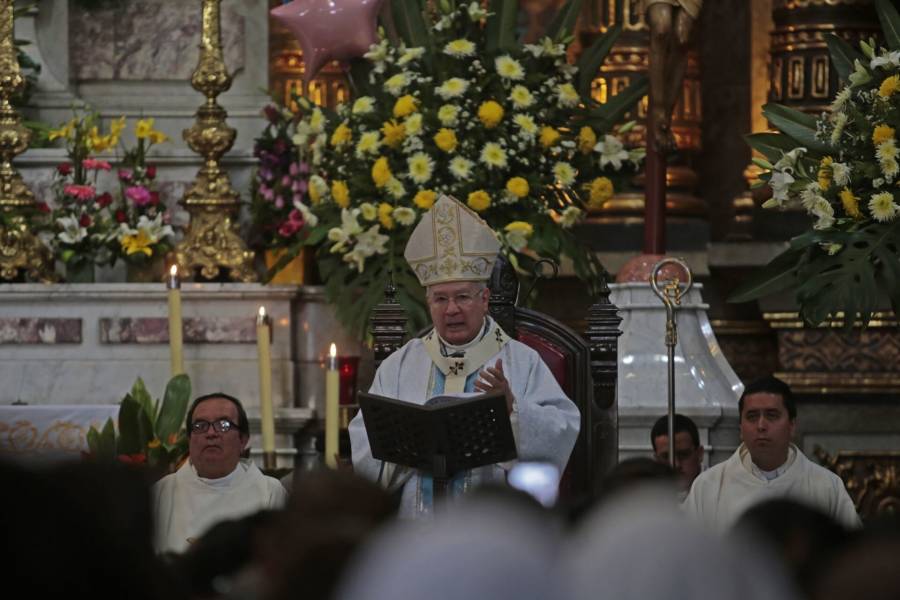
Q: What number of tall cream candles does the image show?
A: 3